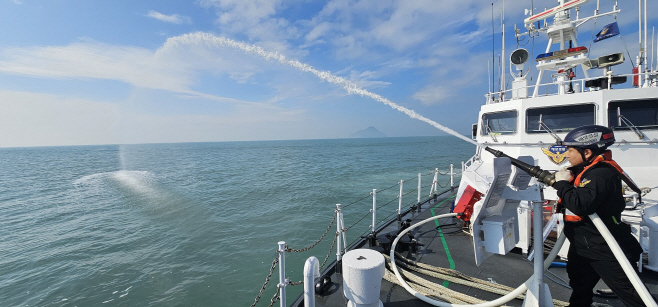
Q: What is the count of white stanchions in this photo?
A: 8